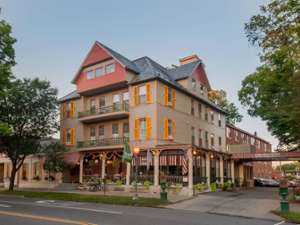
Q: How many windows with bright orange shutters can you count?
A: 6